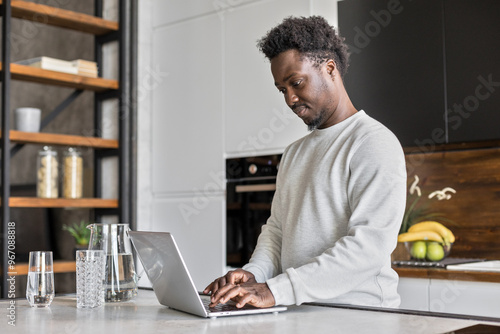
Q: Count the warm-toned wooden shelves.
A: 5